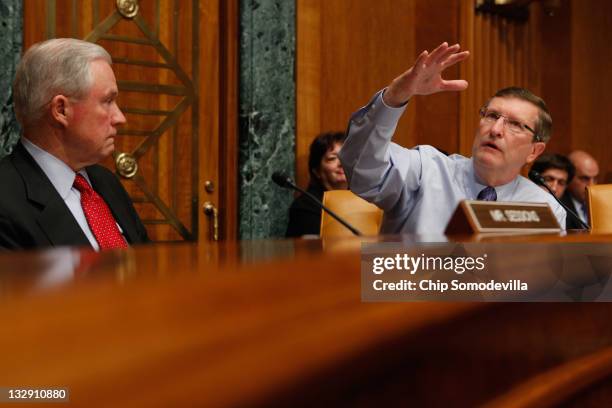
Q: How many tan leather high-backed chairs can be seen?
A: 2